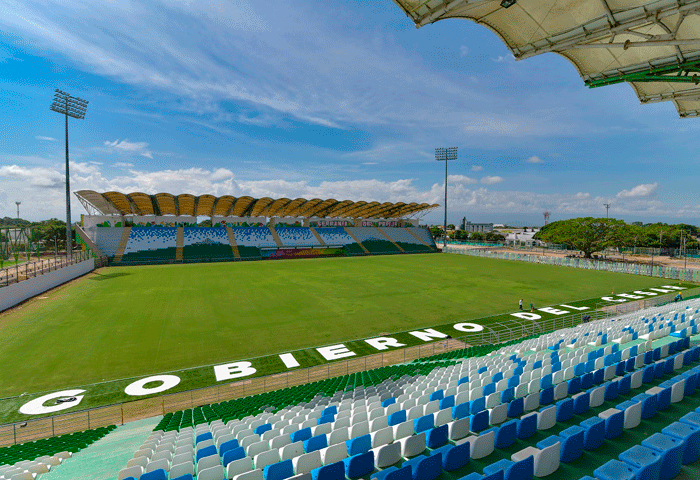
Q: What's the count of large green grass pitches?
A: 1